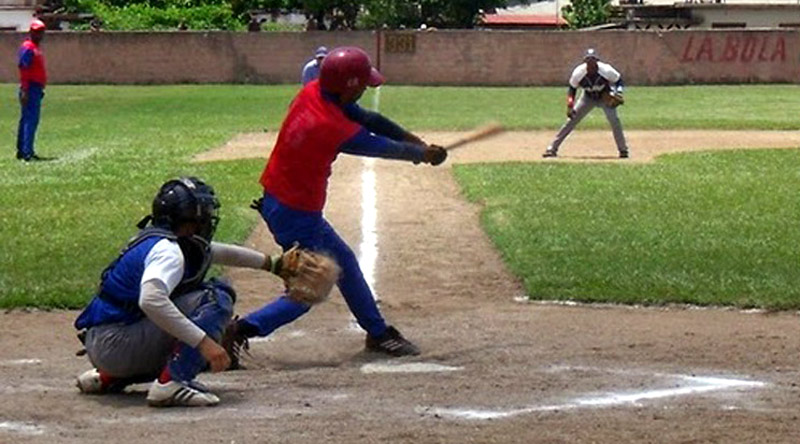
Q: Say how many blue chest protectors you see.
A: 1